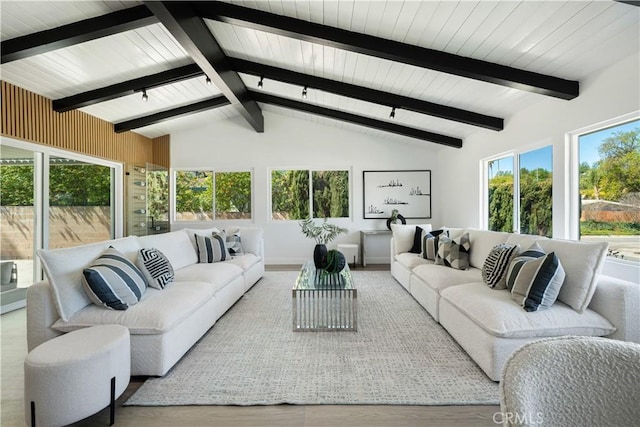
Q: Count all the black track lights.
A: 5